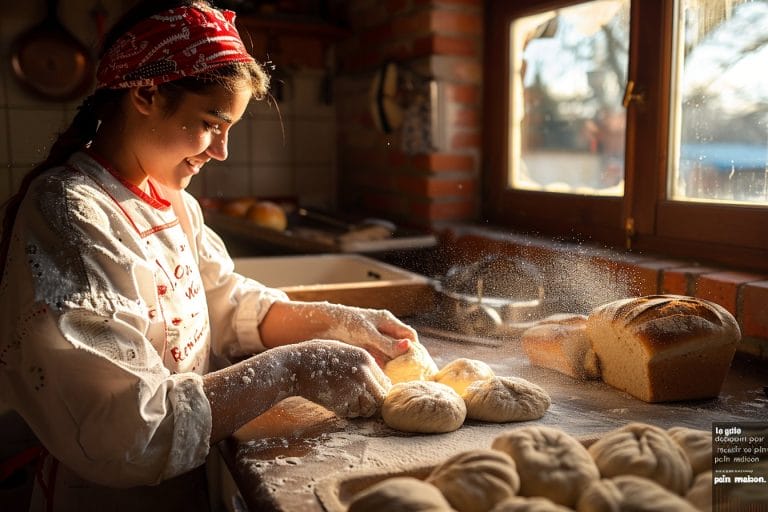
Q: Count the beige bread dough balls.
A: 12